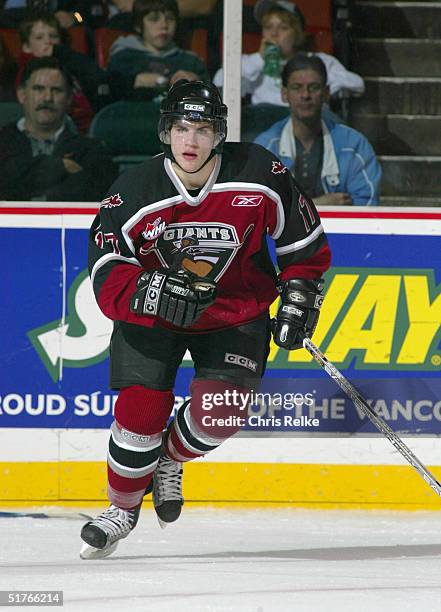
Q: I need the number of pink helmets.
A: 0